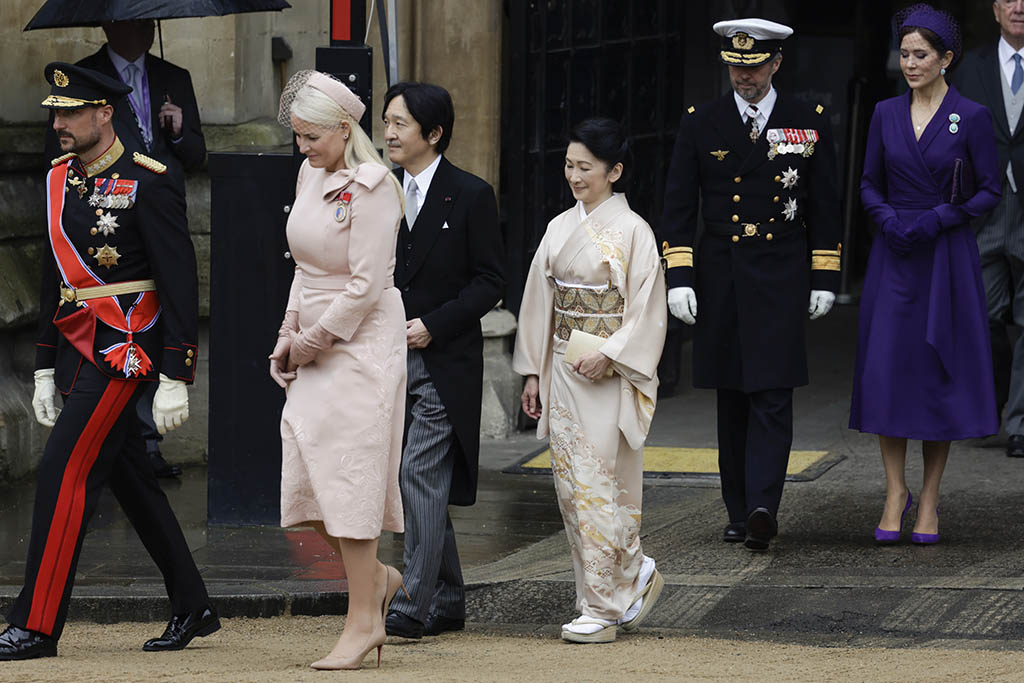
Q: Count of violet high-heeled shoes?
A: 2